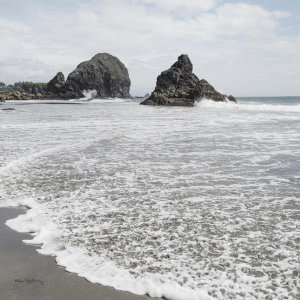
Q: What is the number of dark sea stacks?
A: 2